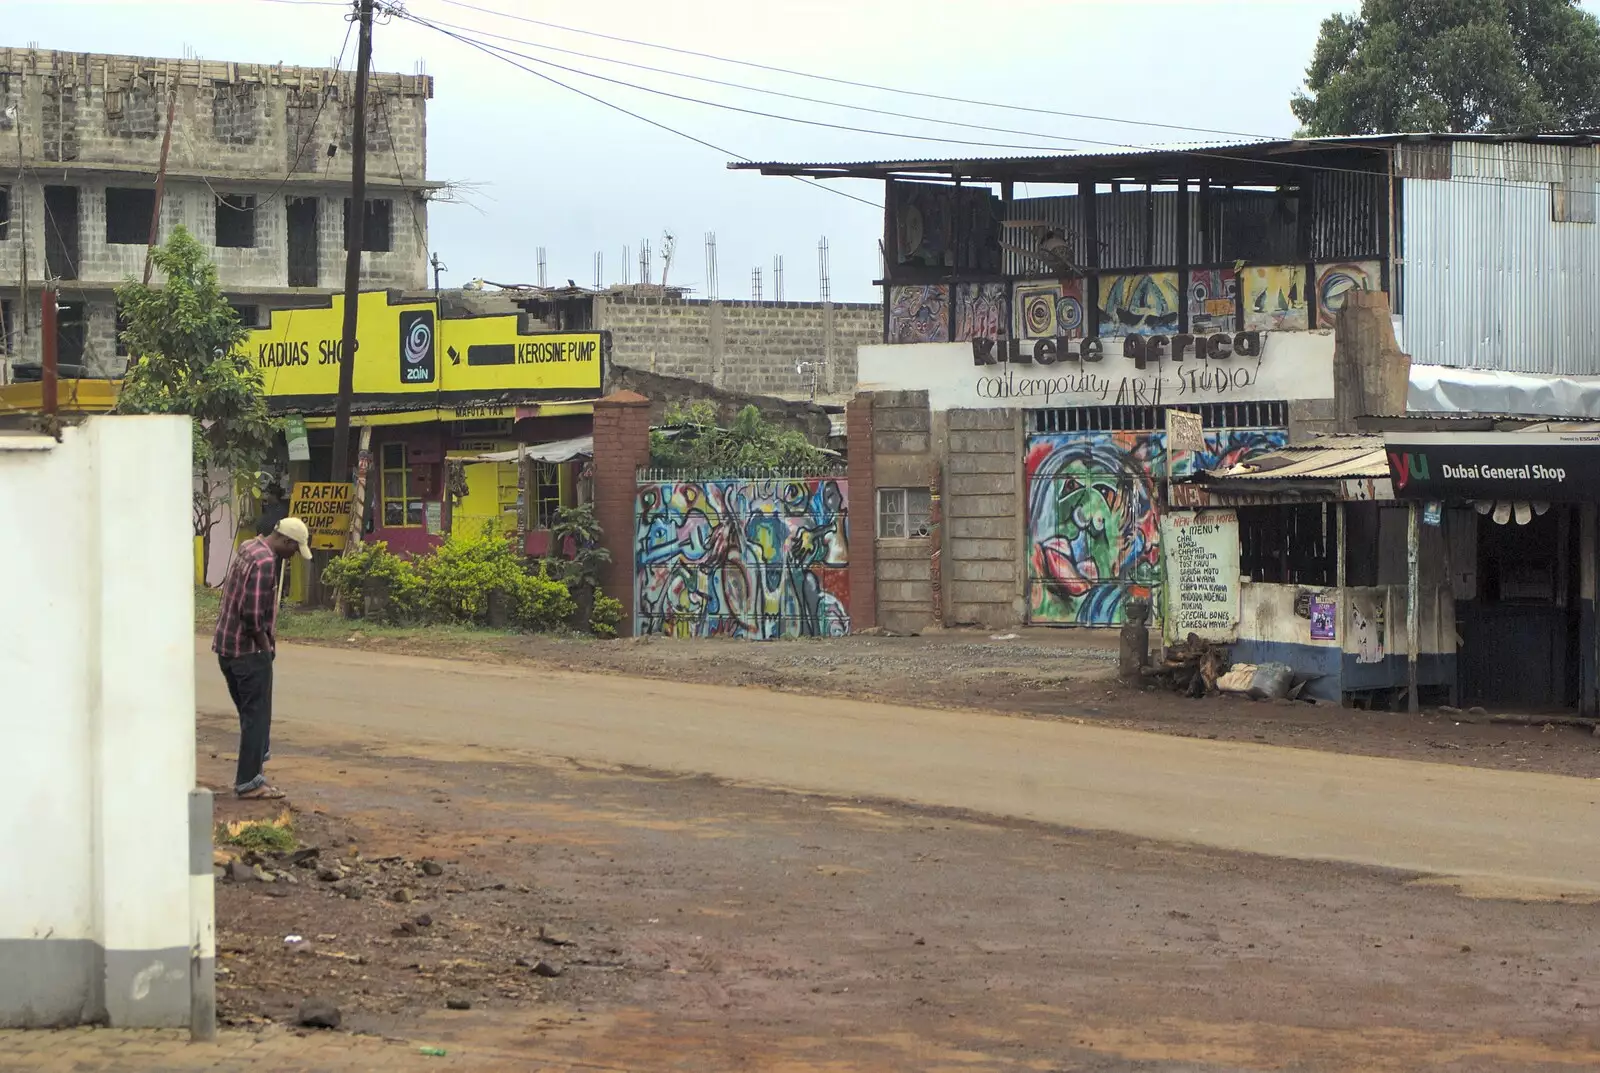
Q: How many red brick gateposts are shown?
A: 2